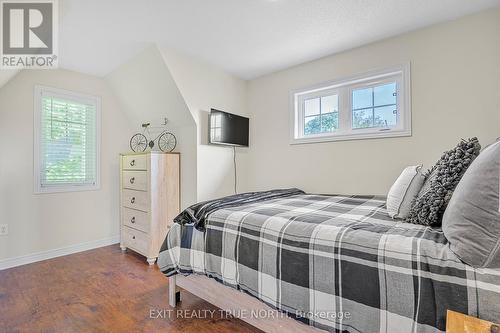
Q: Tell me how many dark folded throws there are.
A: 1